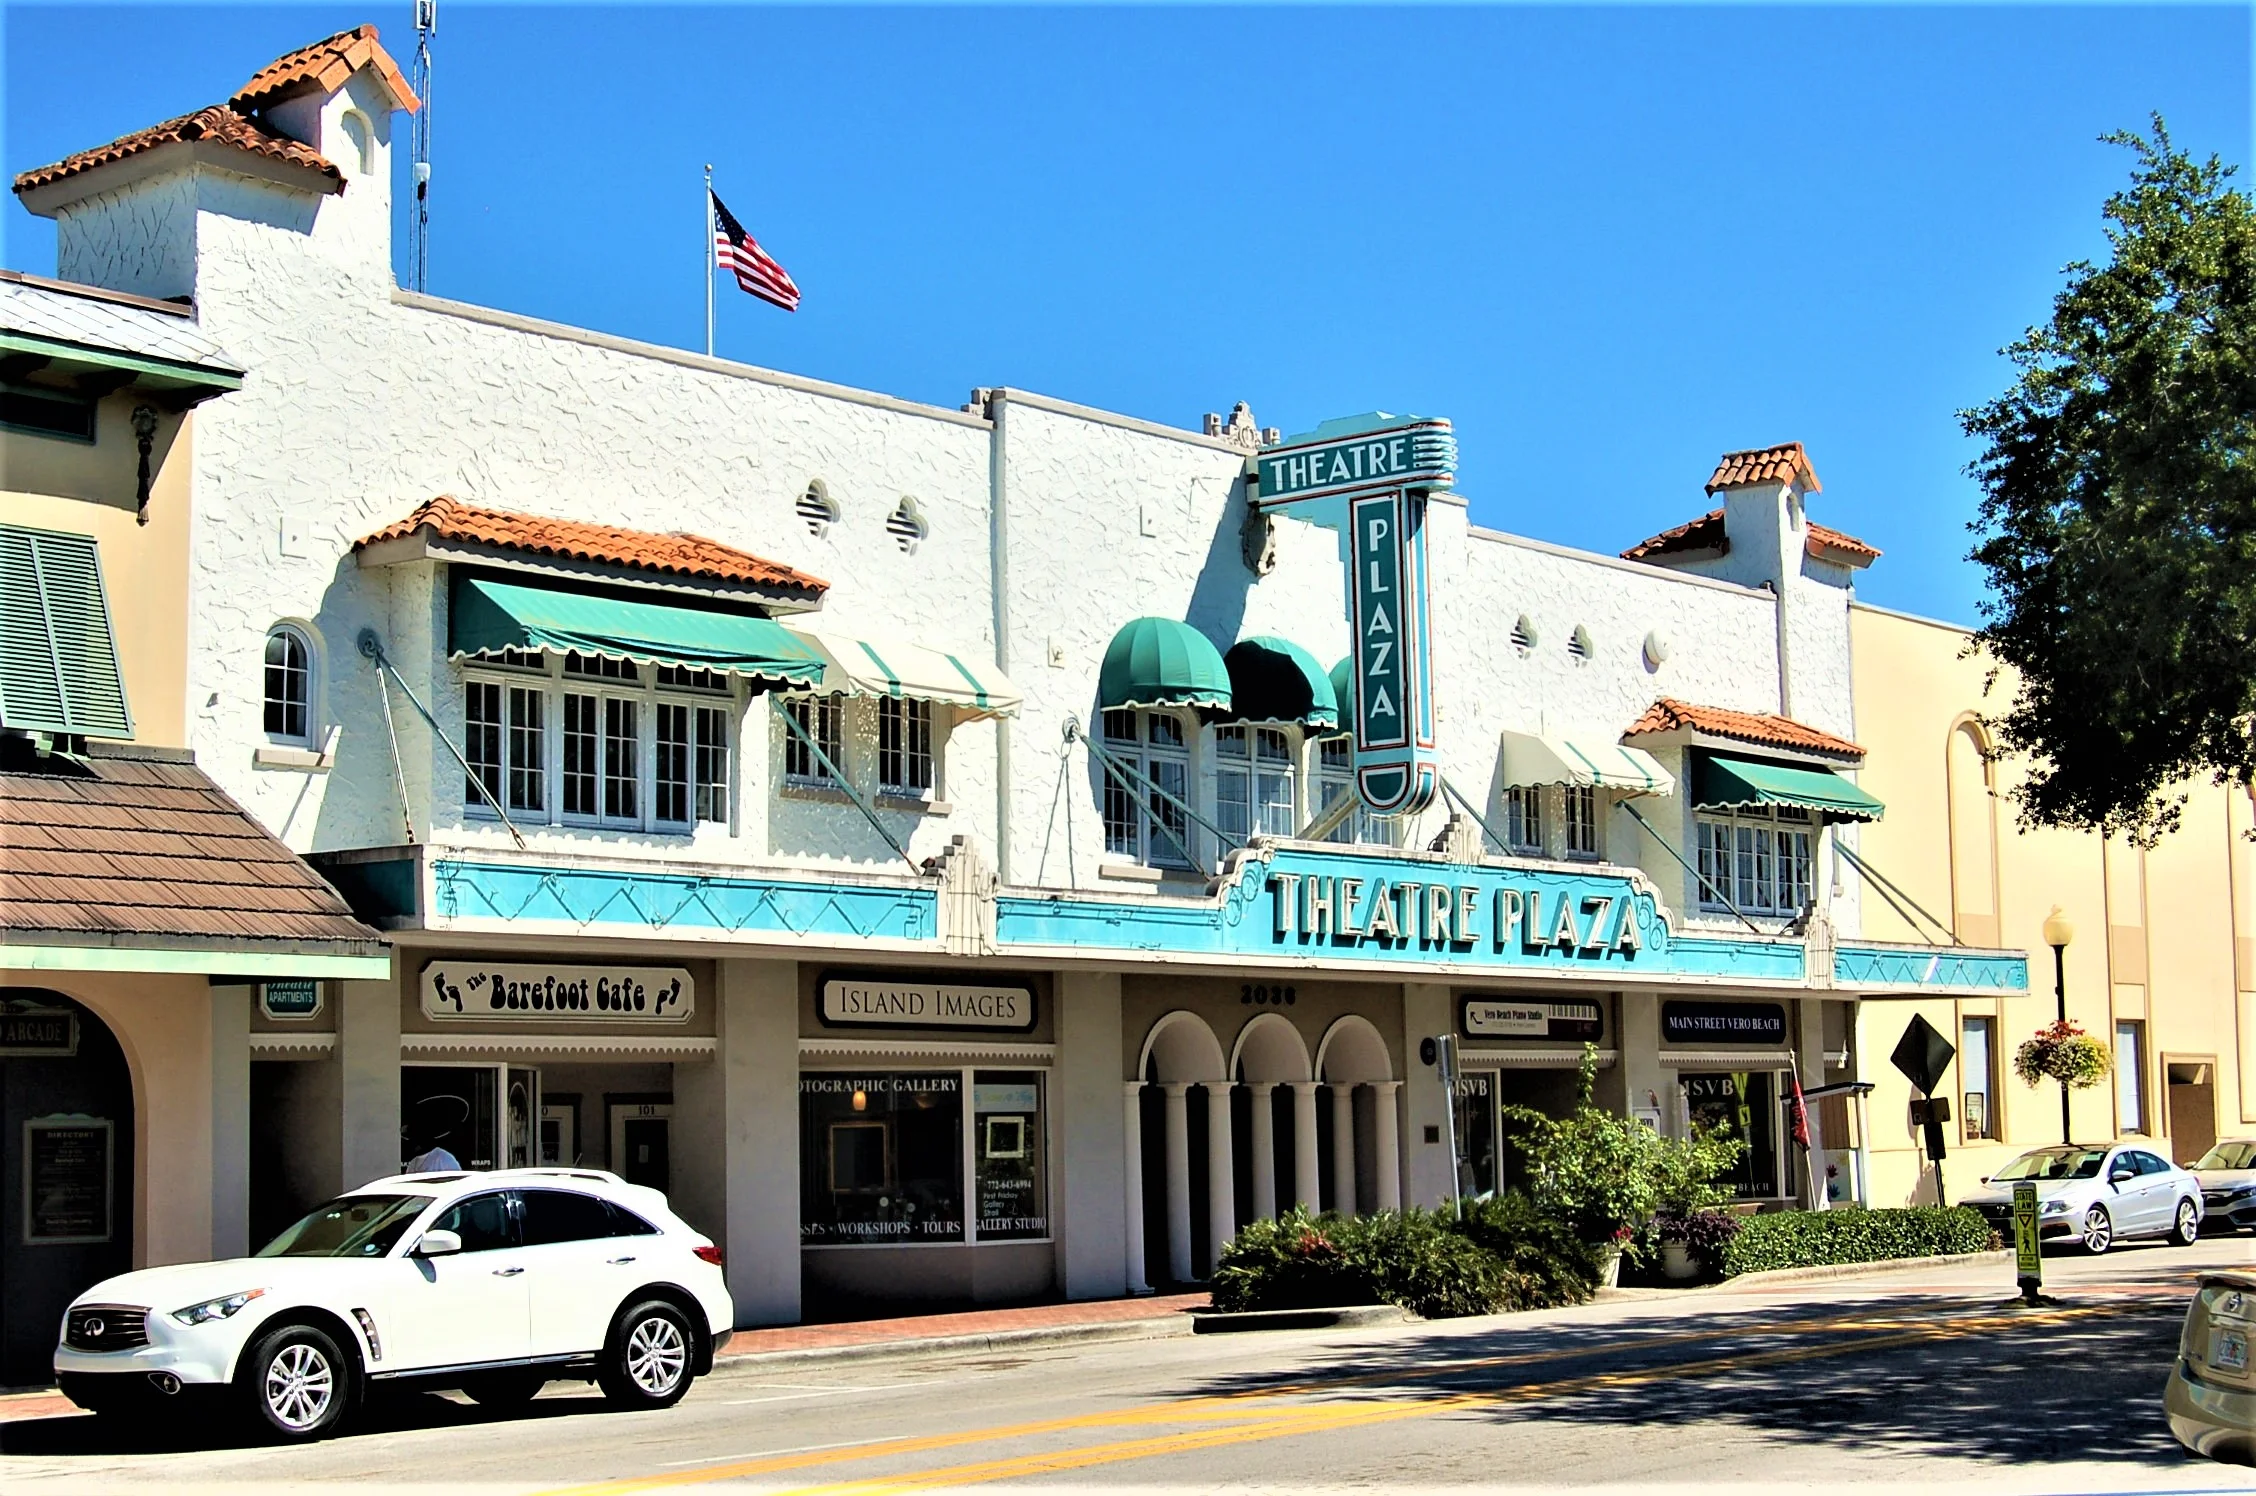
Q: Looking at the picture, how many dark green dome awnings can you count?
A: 3